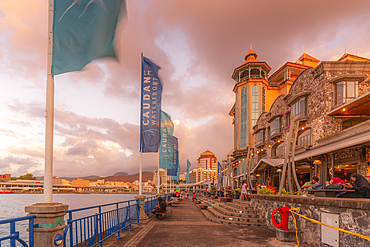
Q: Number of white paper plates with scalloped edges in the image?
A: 0